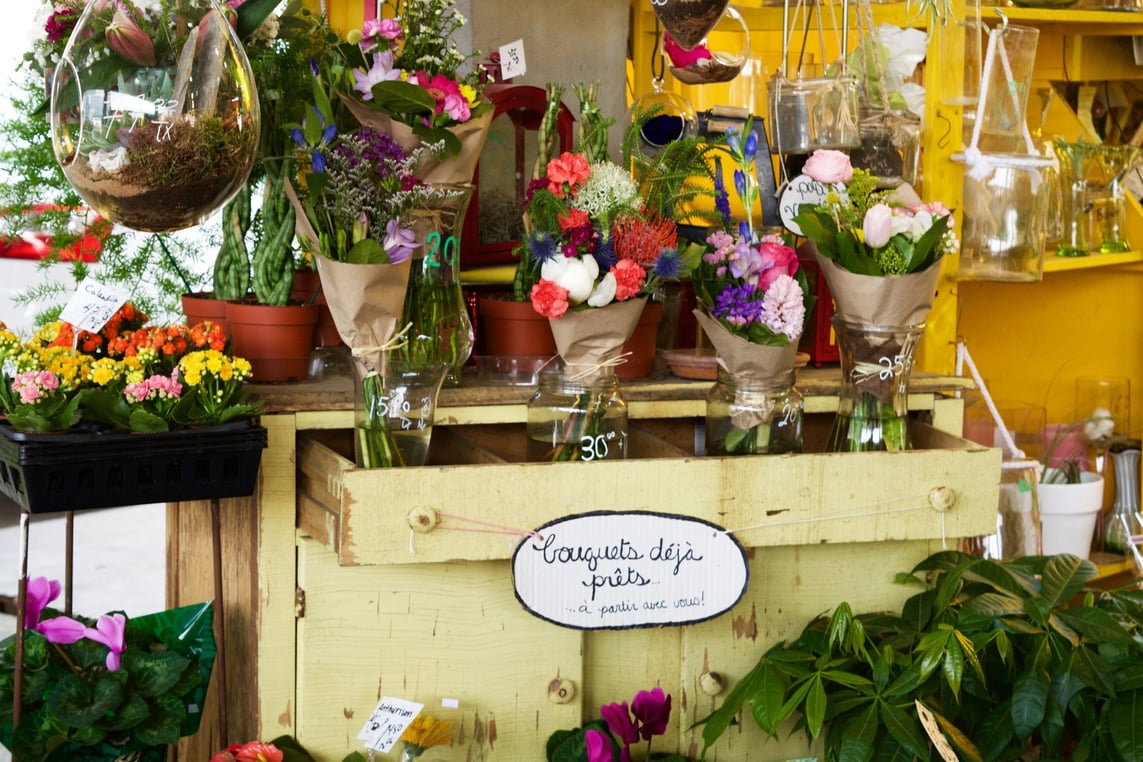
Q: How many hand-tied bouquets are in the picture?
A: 5